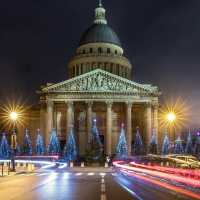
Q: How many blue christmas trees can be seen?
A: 12